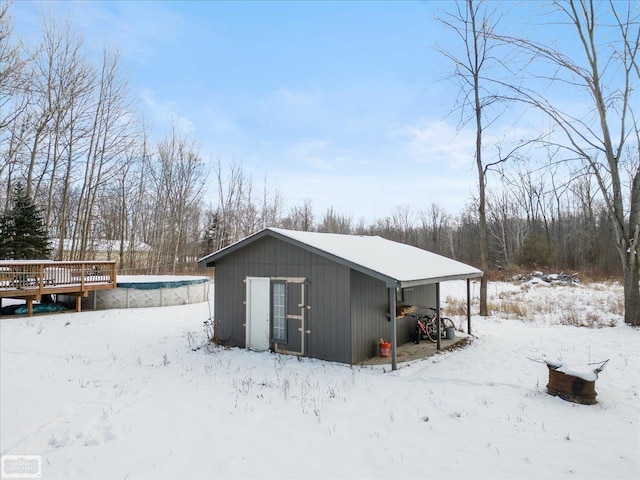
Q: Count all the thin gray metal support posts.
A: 3